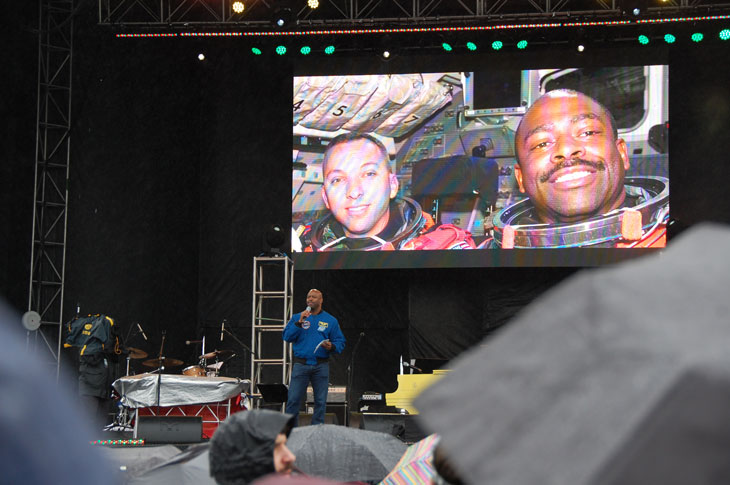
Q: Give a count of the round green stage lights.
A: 12